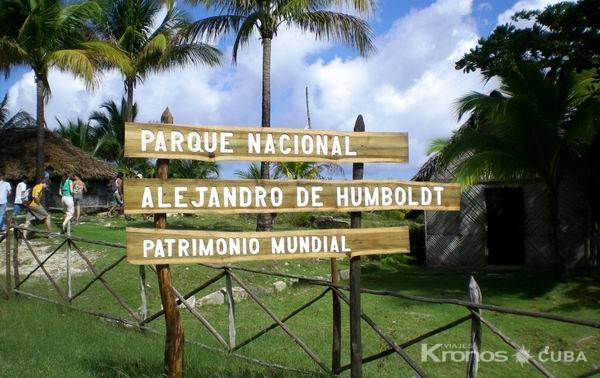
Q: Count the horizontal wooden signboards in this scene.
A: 3